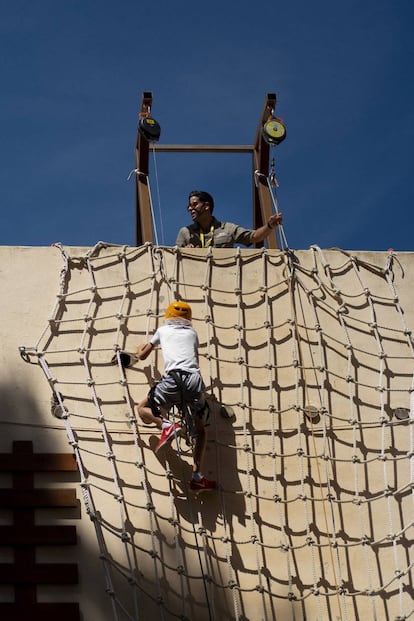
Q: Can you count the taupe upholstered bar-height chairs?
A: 0